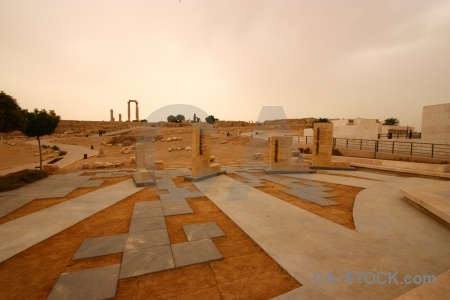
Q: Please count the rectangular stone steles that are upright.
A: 4